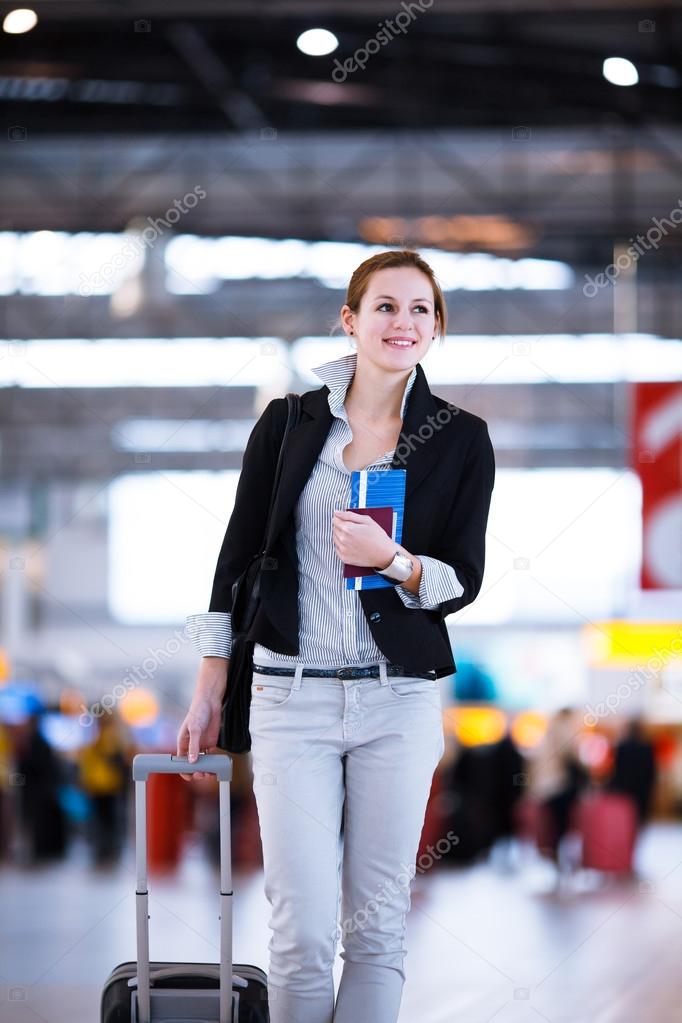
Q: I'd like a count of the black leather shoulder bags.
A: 1